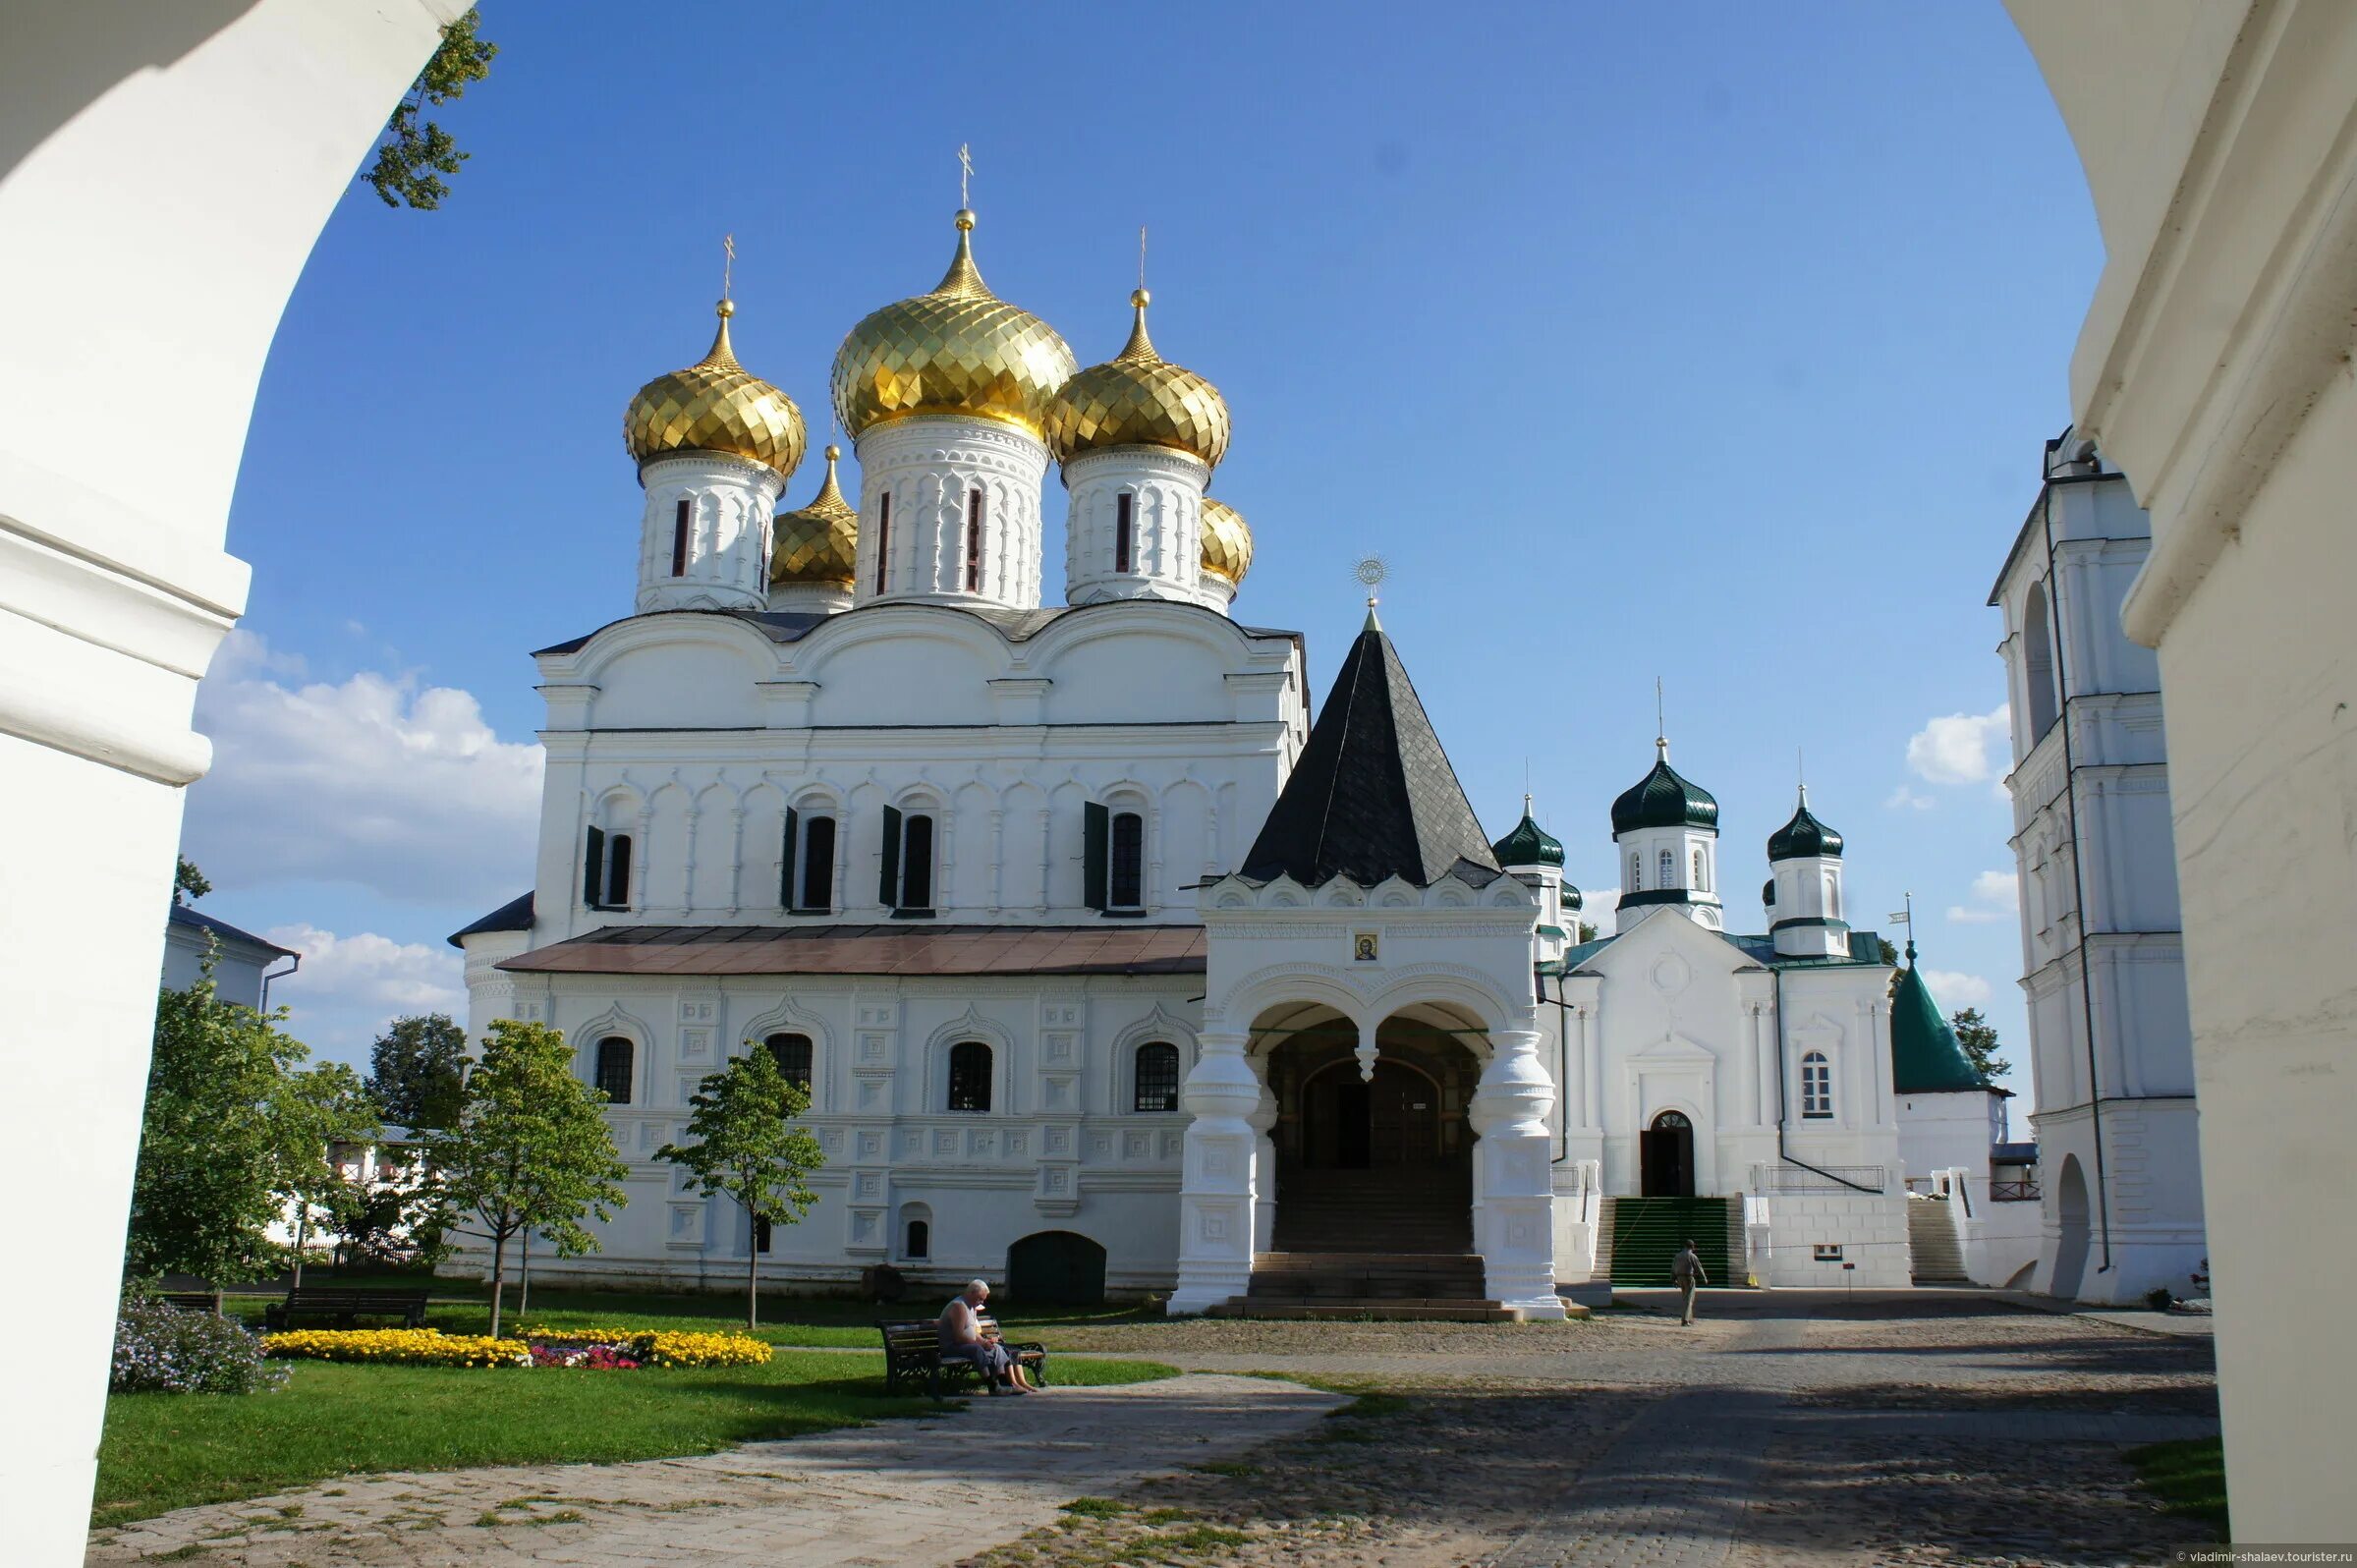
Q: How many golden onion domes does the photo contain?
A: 5